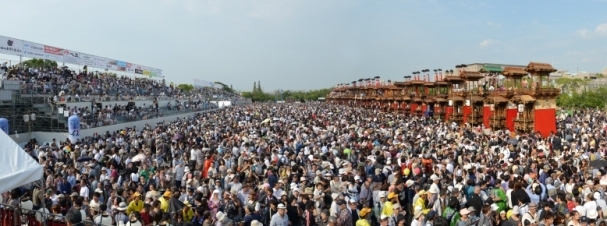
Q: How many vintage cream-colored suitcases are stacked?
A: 0